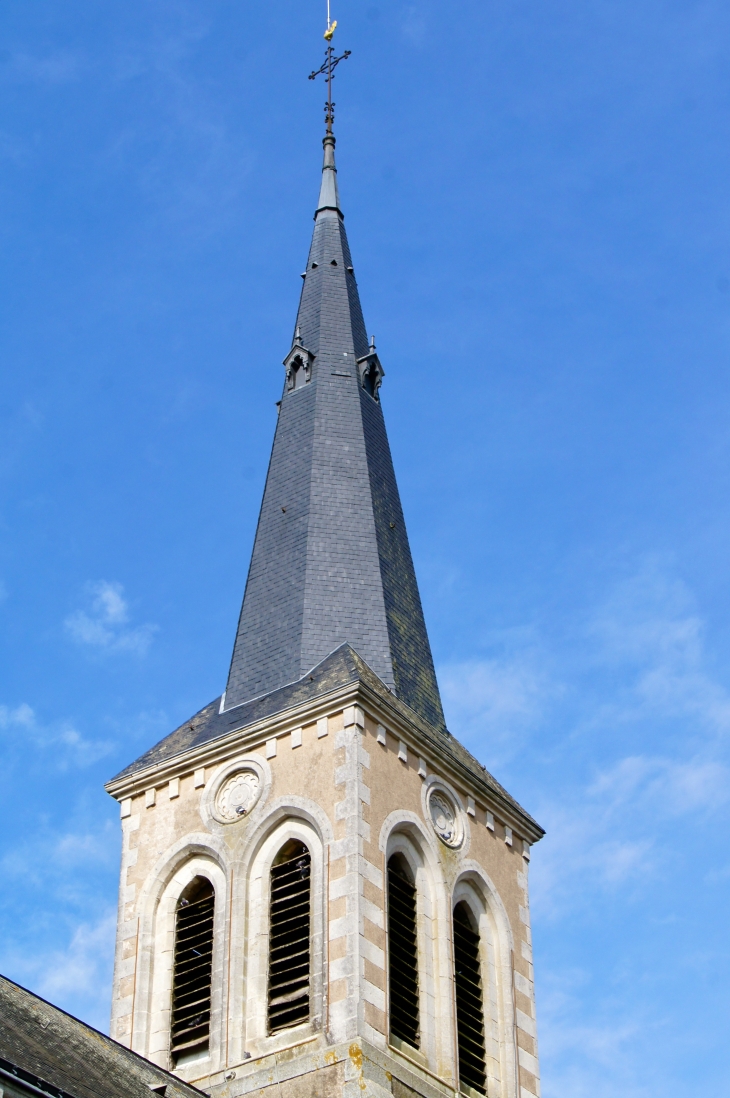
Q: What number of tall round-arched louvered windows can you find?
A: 4